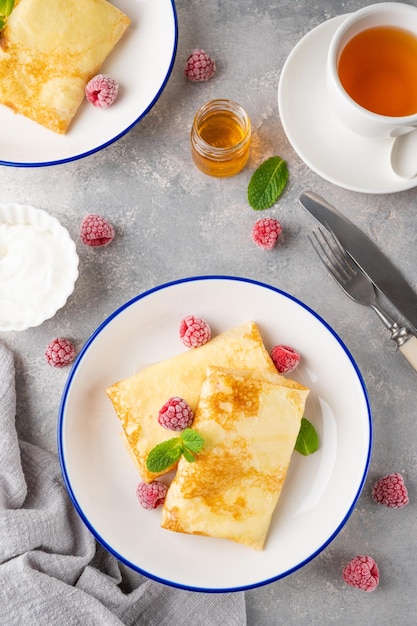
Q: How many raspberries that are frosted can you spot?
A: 11